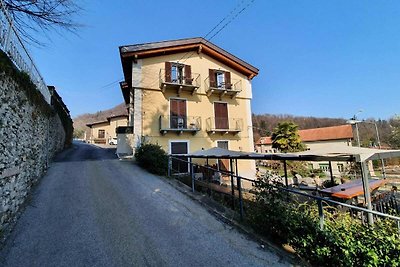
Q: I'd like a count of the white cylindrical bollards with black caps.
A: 0